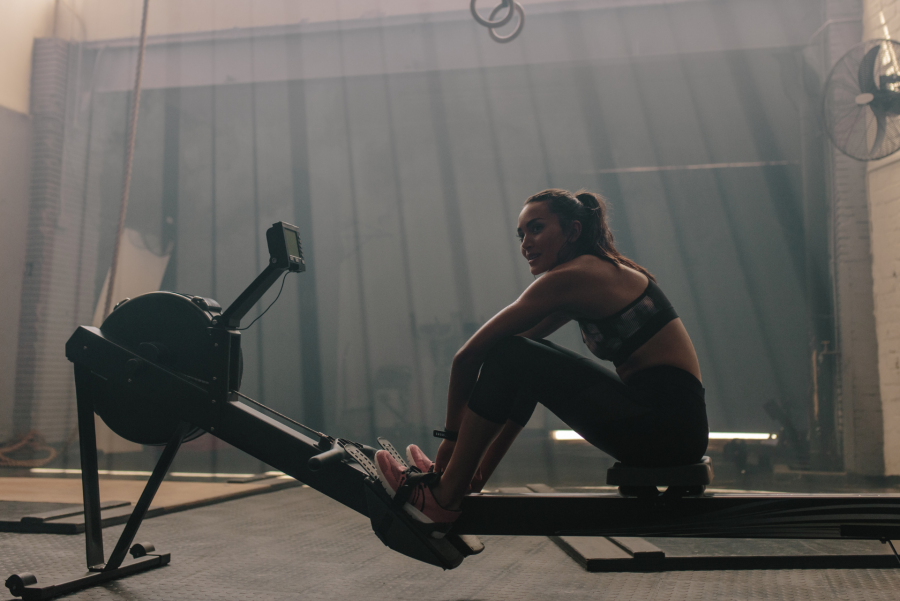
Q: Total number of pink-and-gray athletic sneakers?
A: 2